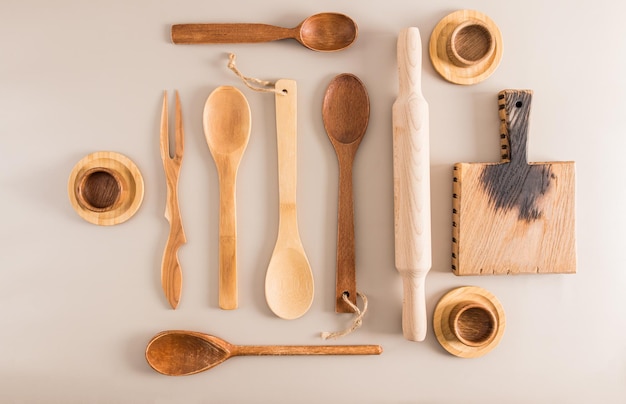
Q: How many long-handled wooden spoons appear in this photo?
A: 5